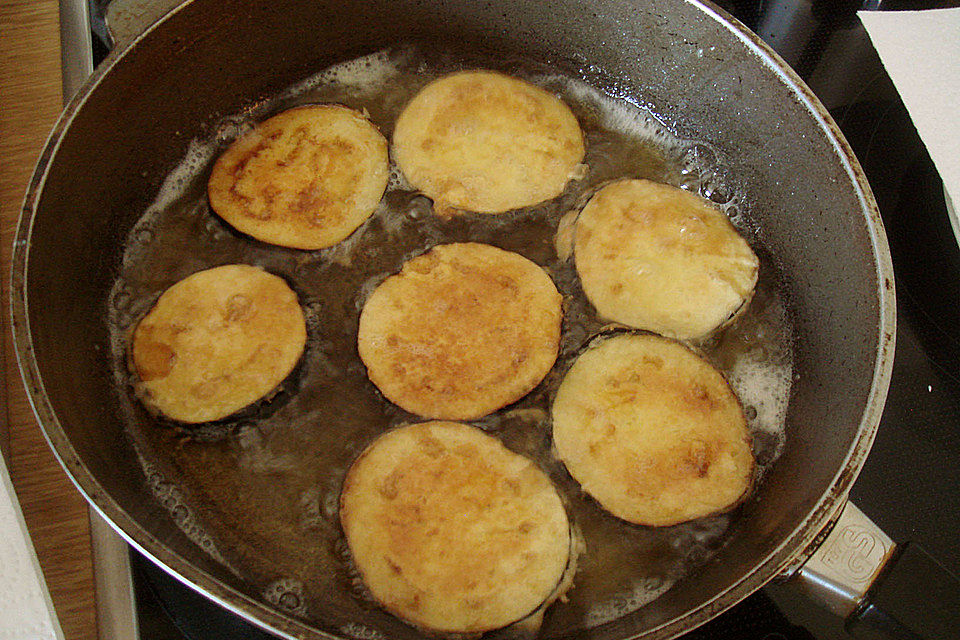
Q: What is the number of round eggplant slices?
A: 7